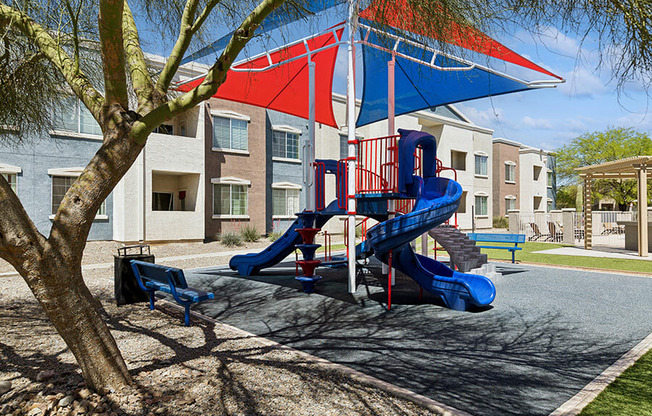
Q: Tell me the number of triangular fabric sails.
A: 4